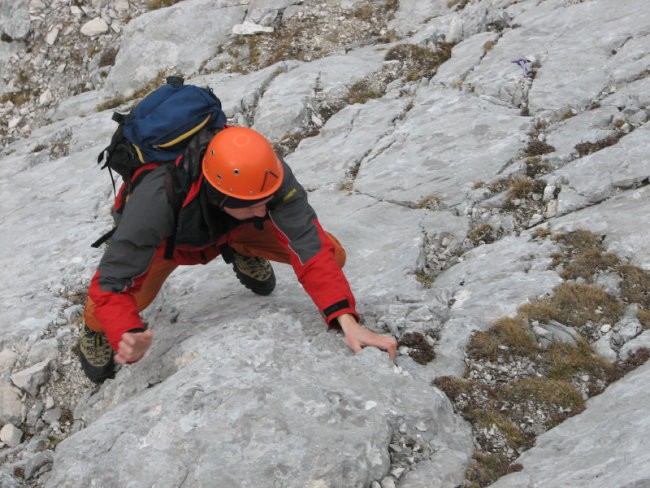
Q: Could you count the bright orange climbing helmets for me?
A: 1